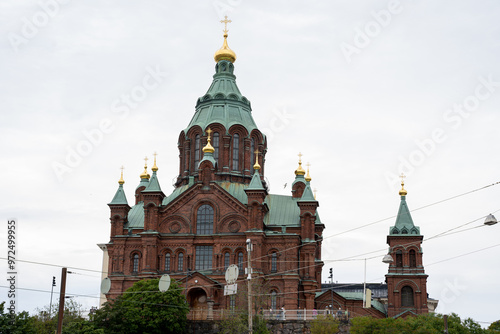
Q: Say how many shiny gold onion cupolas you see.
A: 9